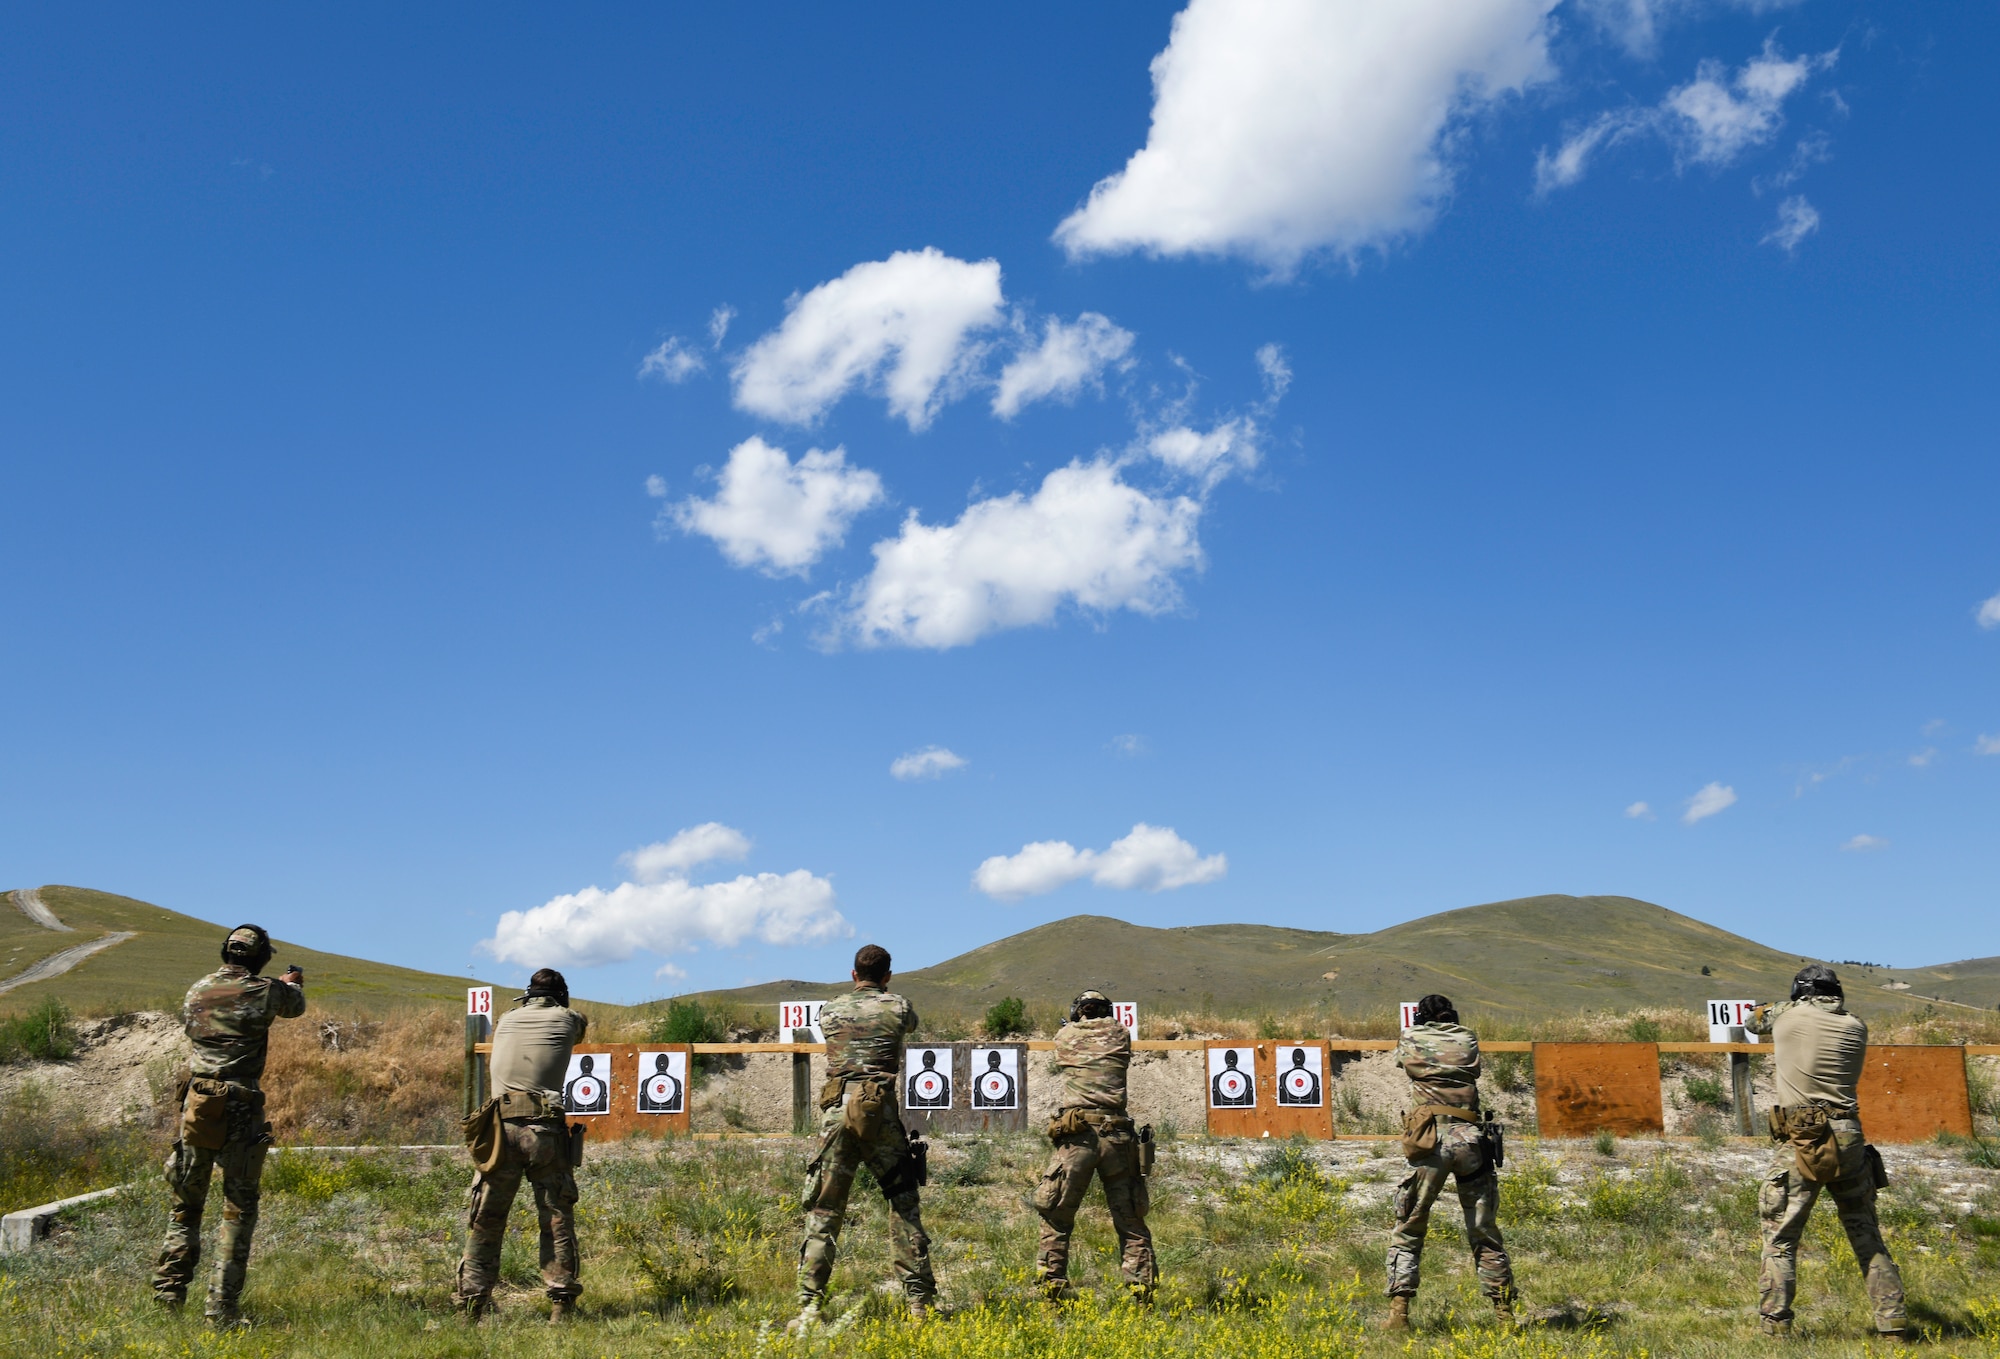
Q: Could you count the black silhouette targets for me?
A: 6